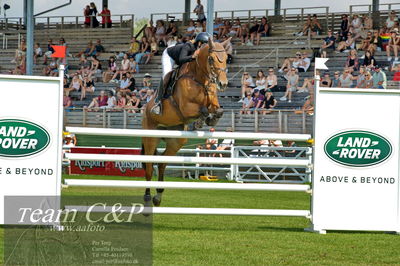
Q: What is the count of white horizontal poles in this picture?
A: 4